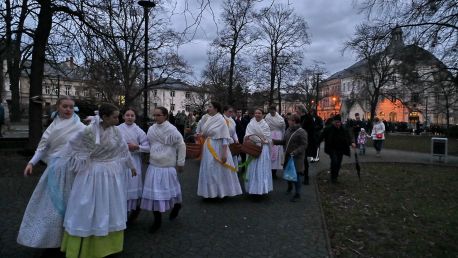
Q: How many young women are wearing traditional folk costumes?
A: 8